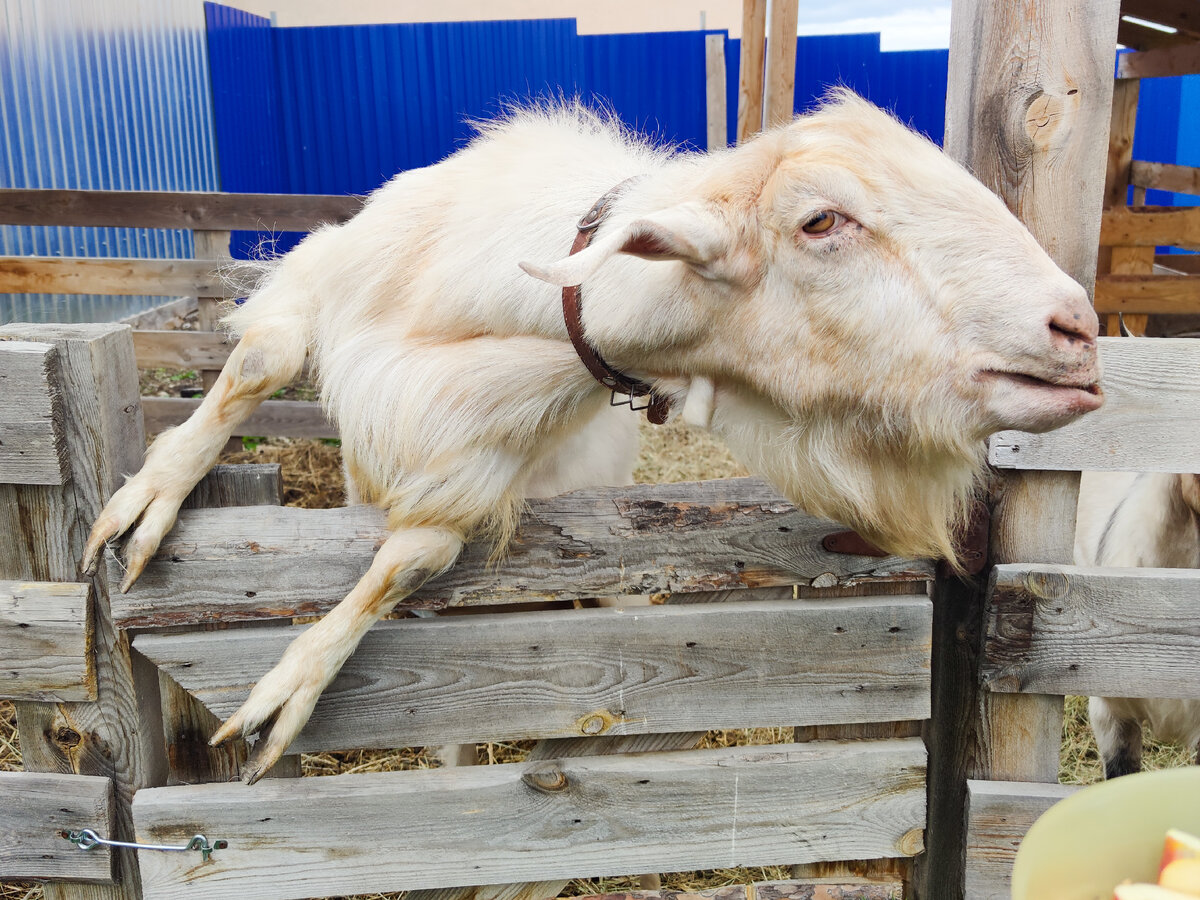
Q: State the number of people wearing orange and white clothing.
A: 0